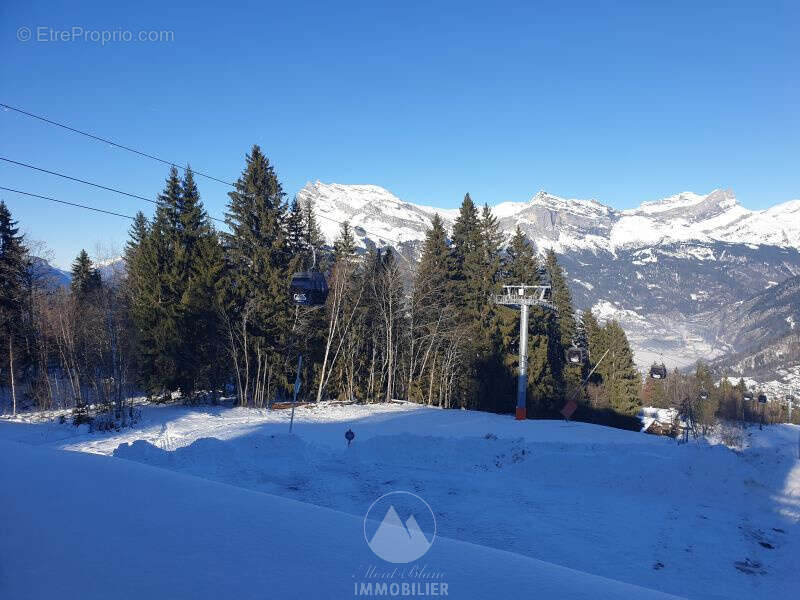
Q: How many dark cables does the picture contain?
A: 3